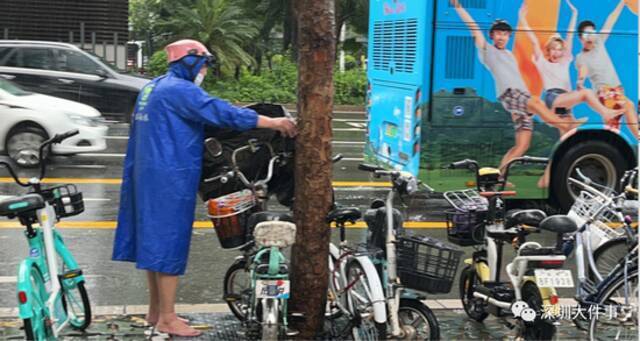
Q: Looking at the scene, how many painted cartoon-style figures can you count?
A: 3